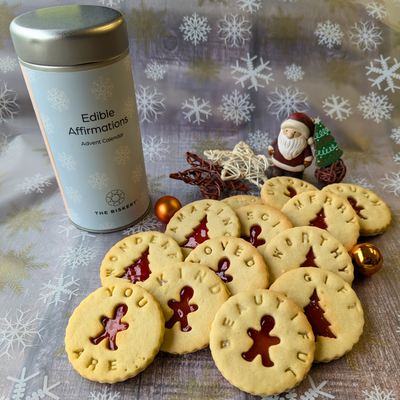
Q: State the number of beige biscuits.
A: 13